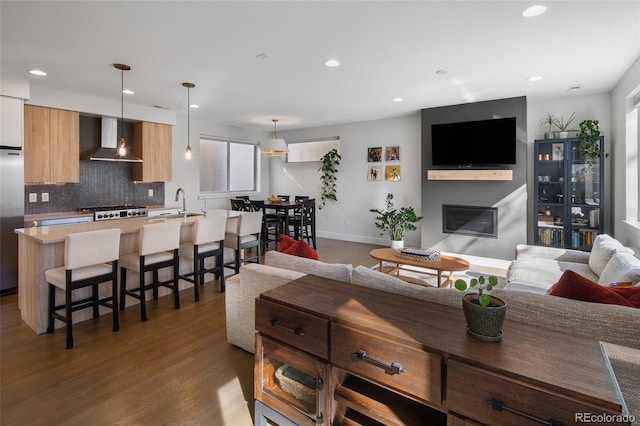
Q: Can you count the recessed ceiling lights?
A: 7